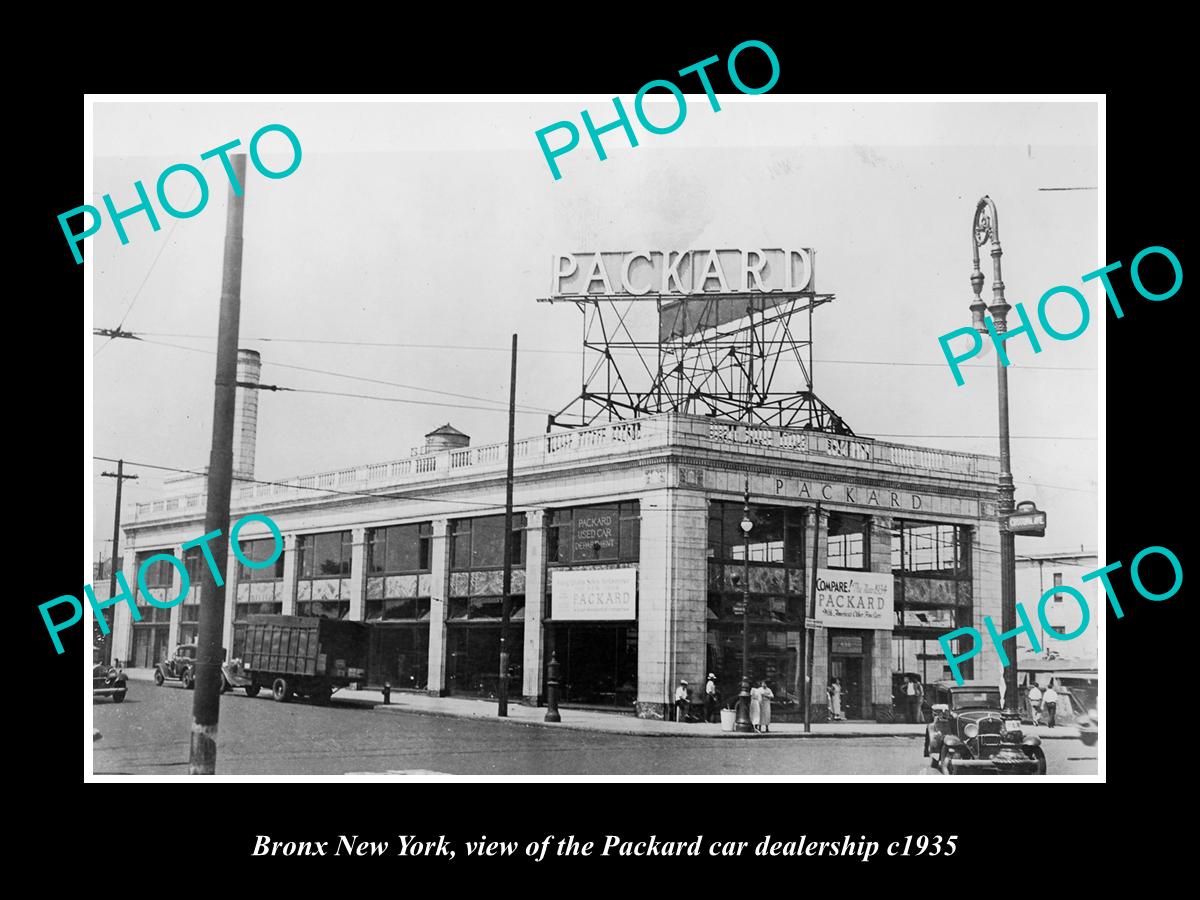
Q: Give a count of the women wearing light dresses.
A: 3